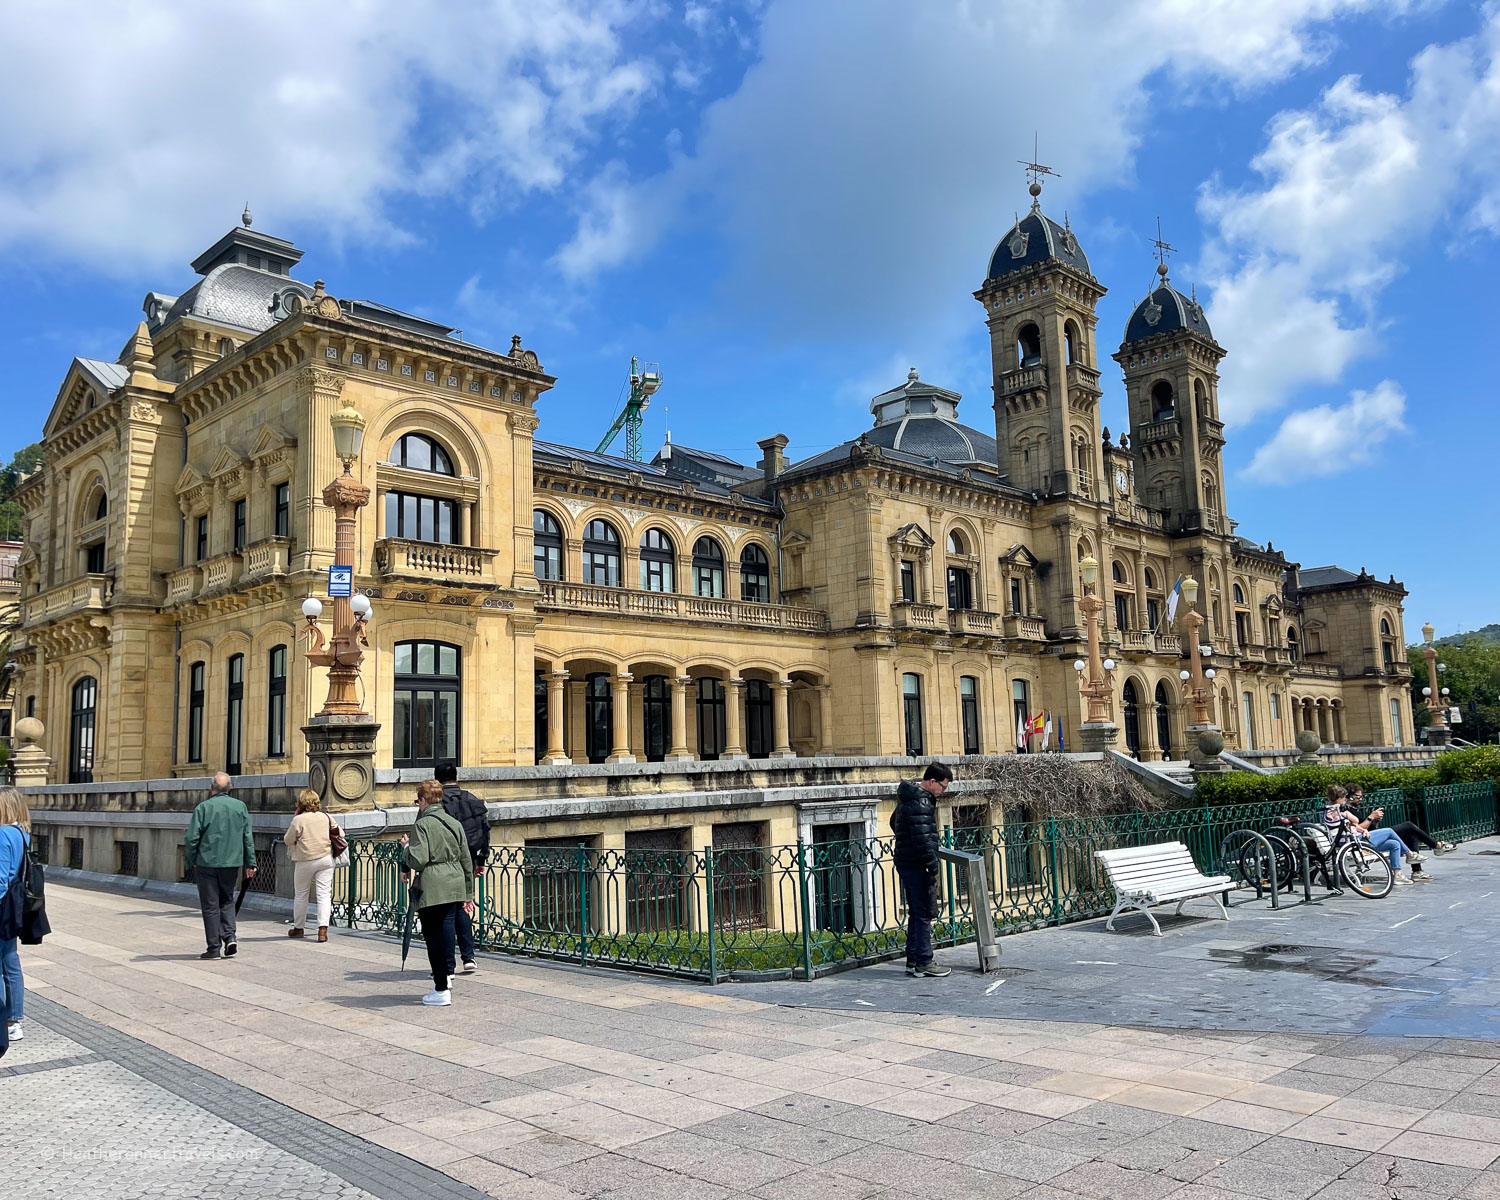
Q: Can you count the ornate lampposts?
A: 4